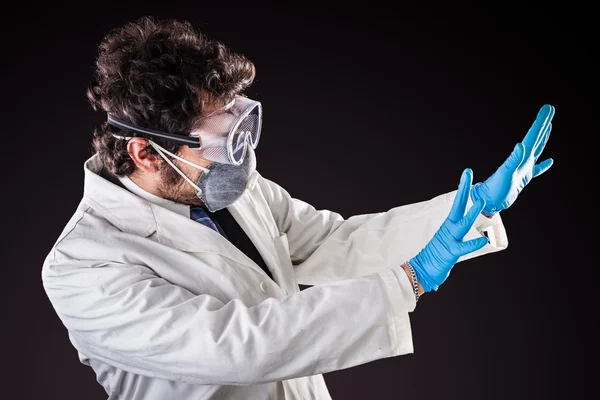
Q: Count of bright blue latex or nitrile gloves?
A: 2